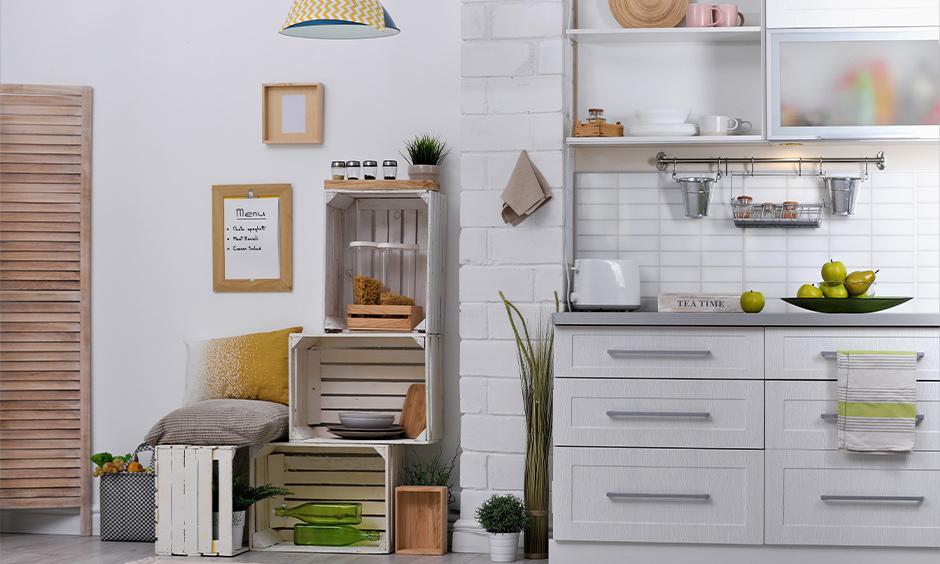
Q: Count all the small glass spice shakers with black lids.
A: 4